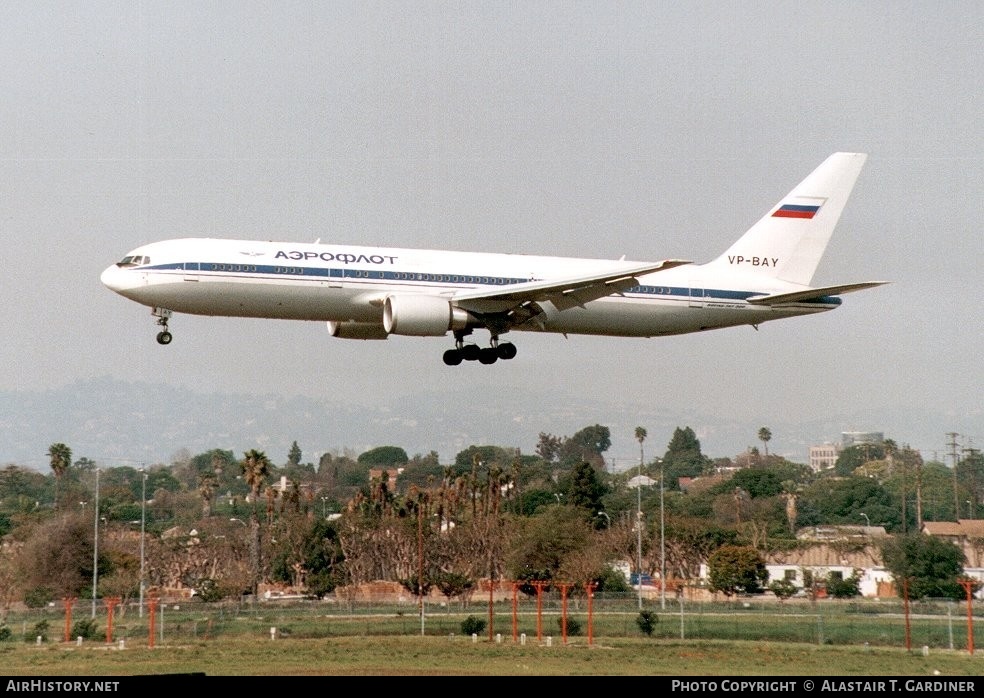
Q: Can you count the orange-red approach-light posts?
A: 10